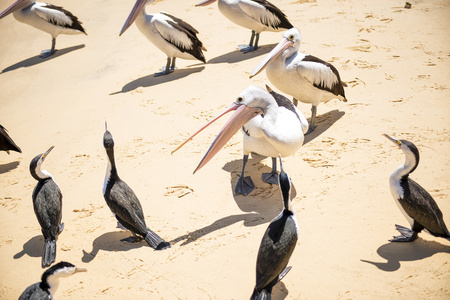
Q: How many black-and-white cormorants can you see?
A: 5